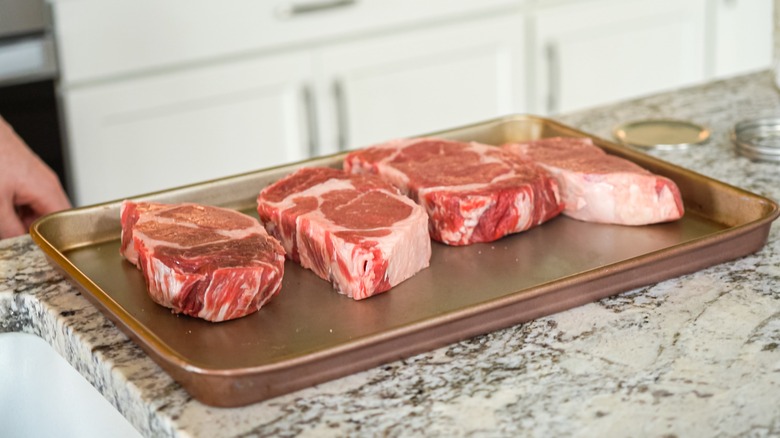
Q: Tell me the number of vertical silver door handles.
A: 3